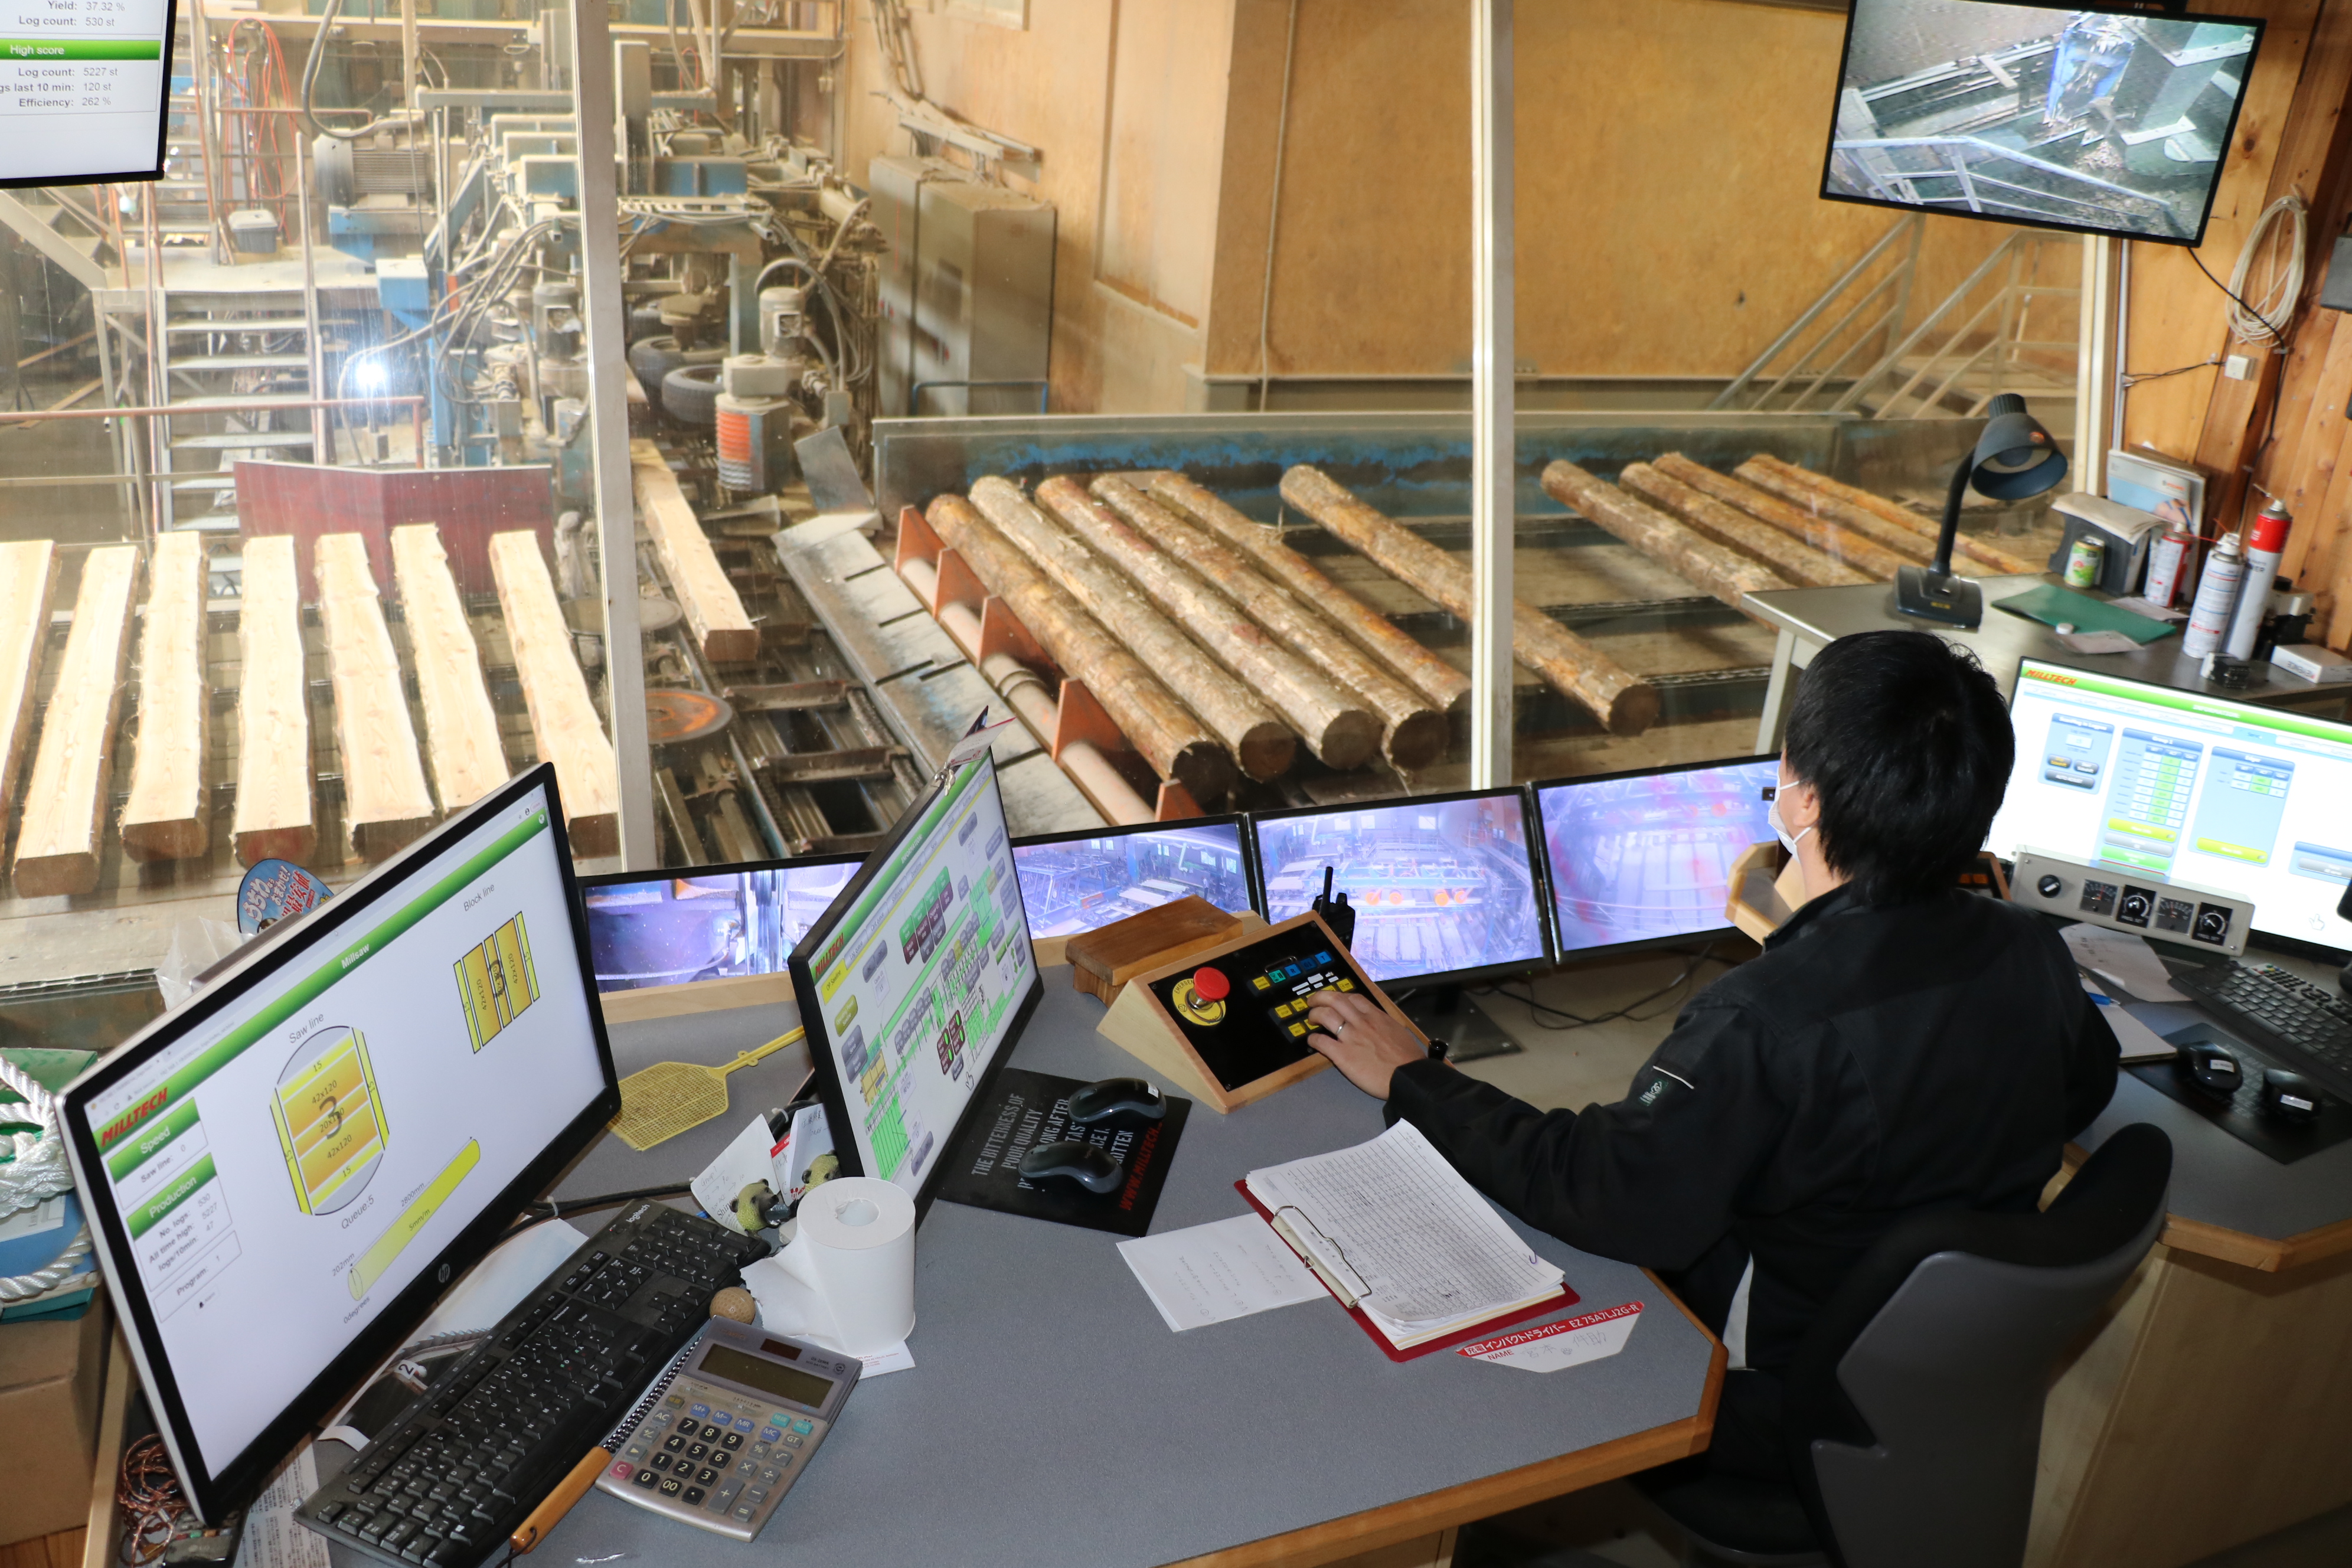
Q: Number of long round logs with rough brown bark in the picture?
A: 11